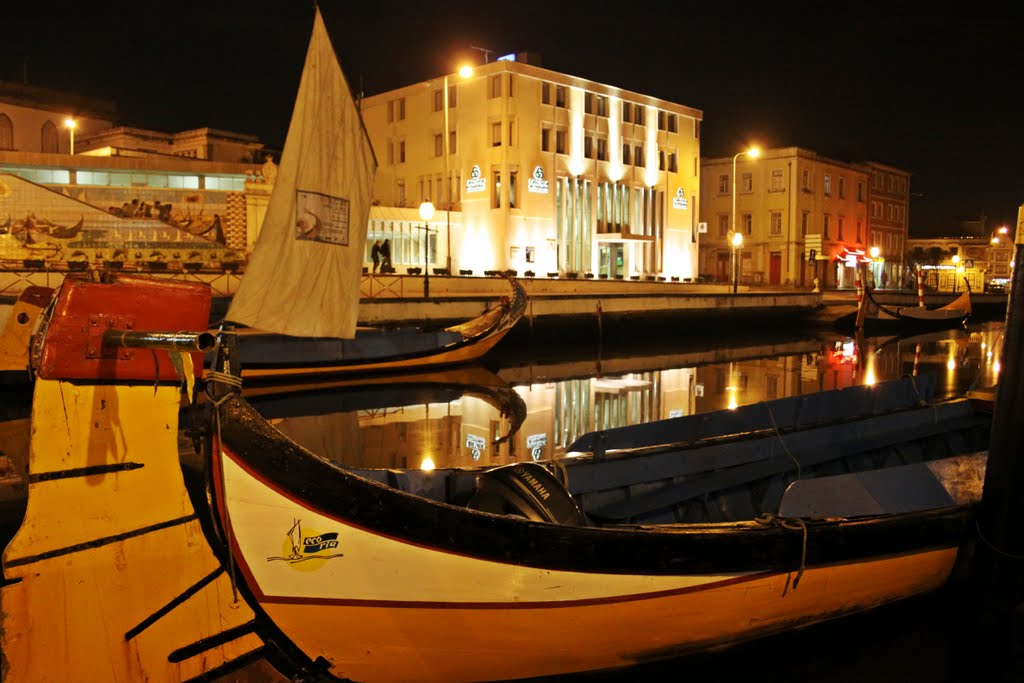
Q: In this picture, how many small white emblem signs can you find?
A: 3